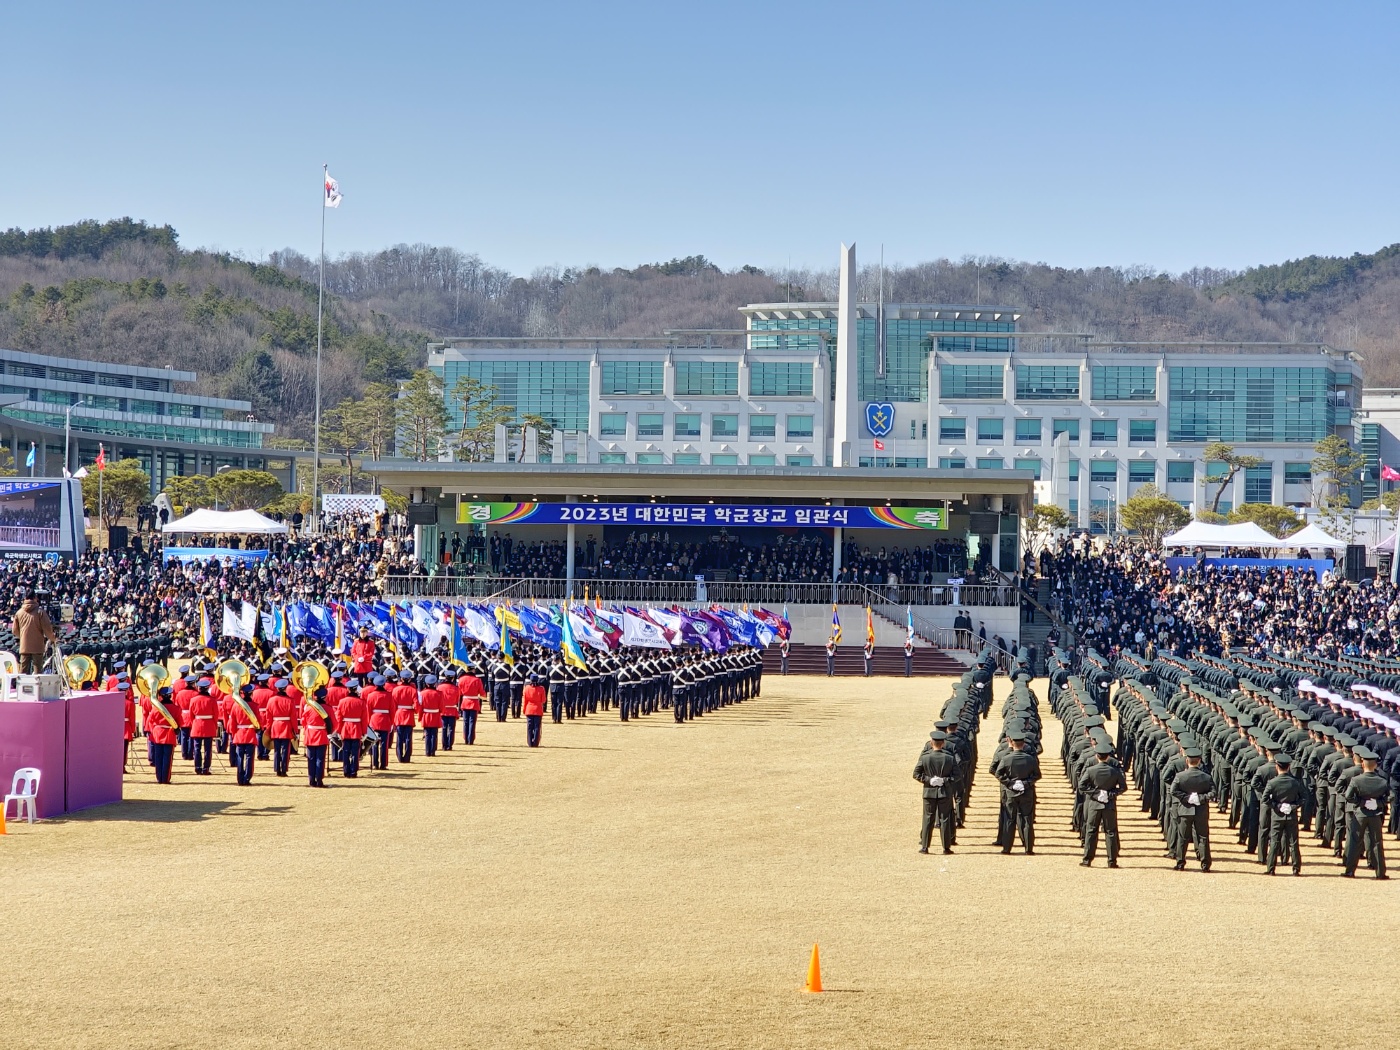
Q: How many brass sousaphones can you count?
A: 4